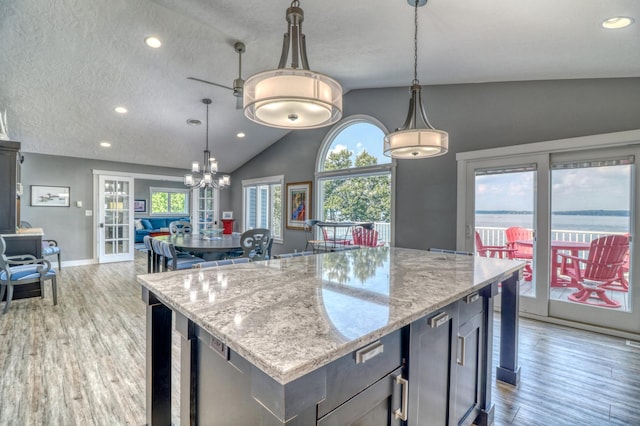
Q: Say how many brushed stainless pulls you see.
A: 5